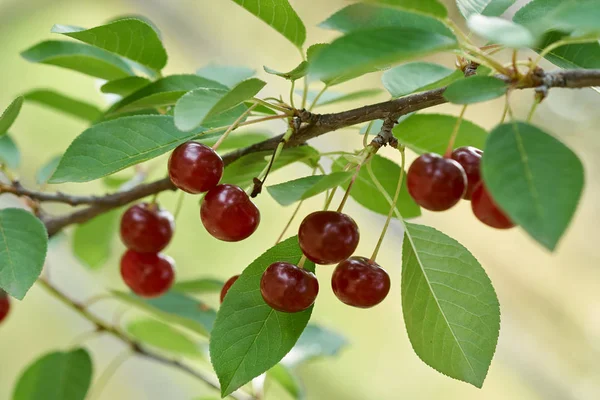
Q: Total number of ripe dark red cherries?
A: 12